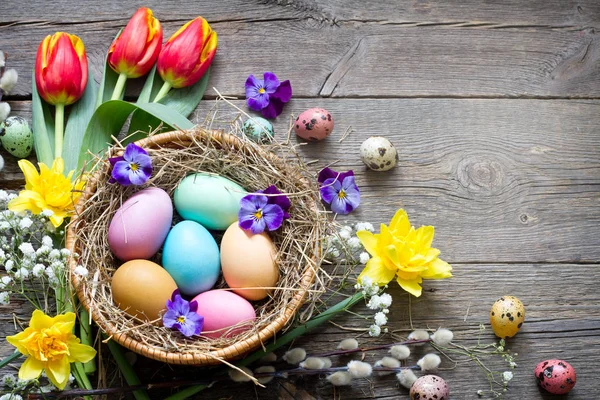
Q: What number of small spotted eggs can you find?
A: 7